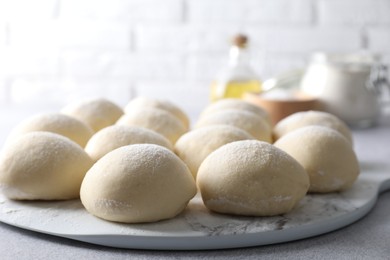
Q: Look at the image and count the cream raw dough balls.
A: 13